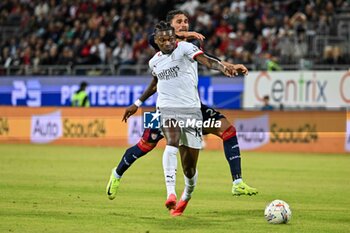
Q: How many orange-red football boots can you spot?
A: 2